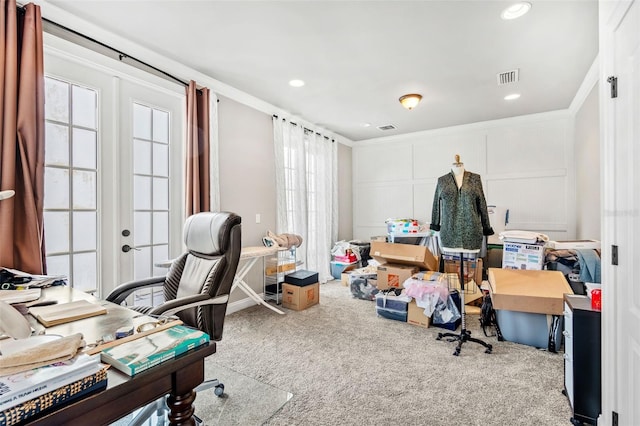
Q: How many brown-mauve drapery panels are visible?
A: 2